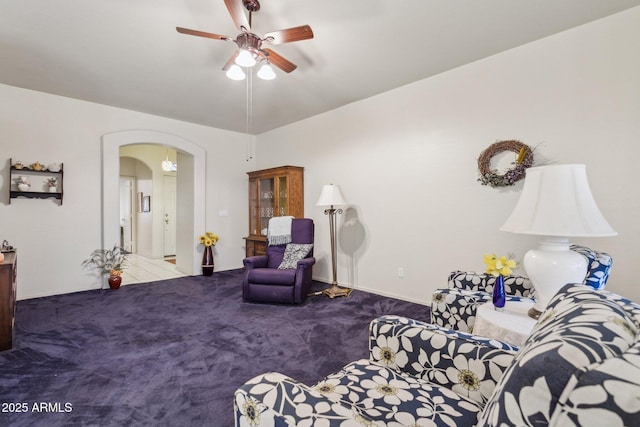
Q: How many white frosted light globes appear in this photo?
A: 3